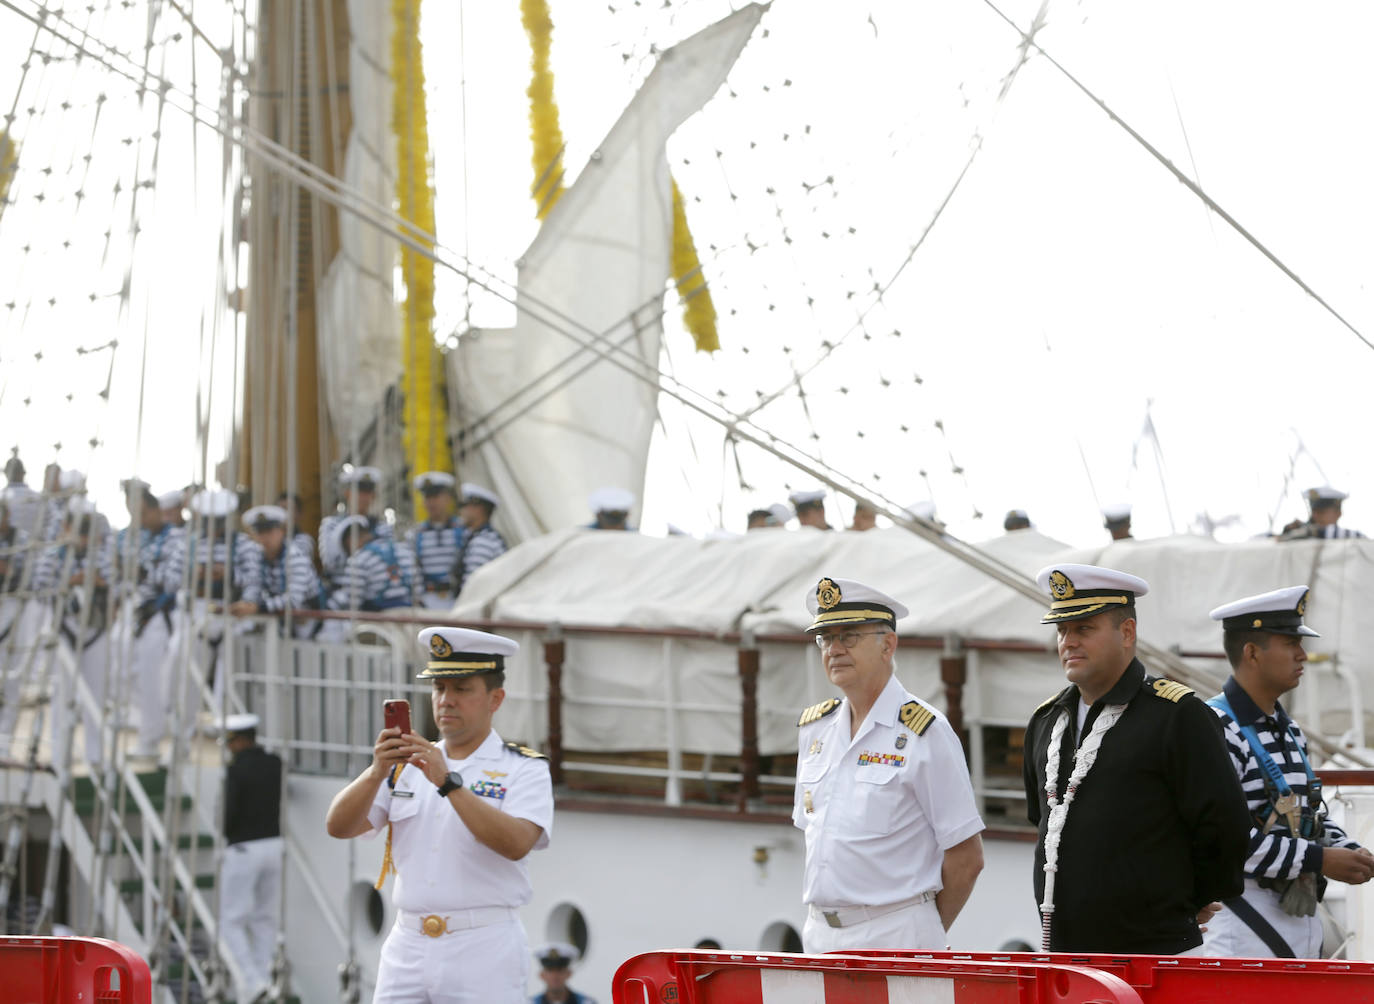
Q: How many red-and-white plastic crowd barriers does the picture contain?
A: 3